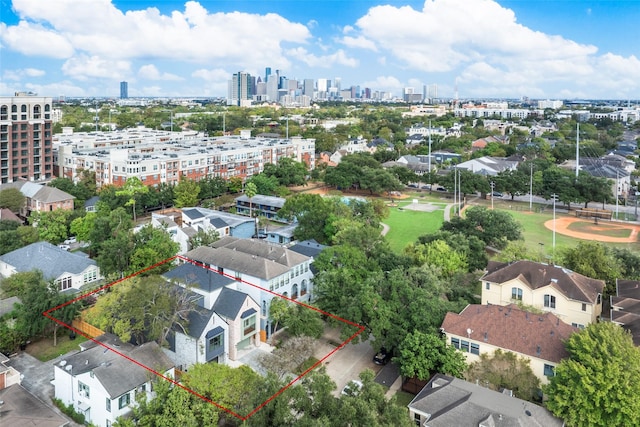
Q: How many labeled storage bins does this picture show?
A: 0